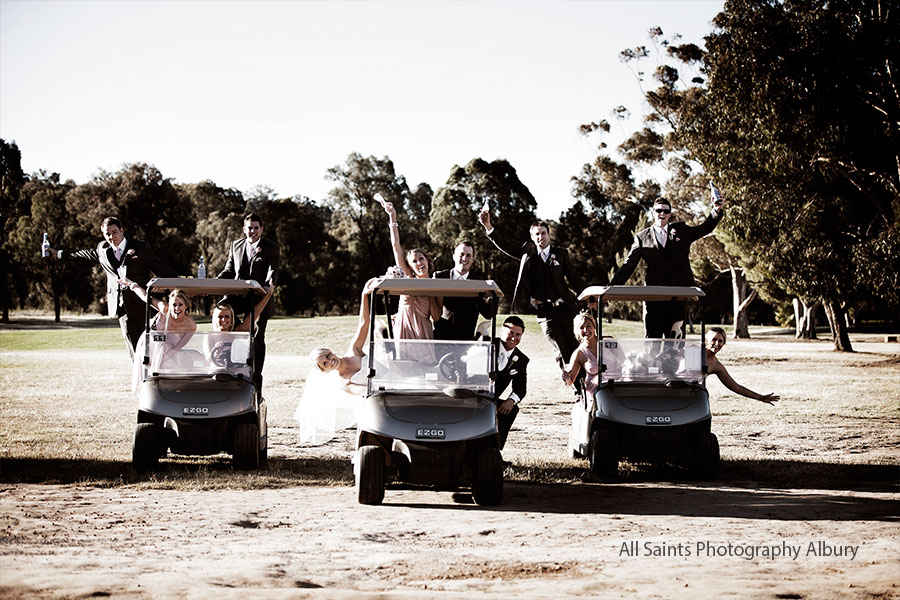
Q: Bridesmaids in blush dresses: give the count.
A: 5